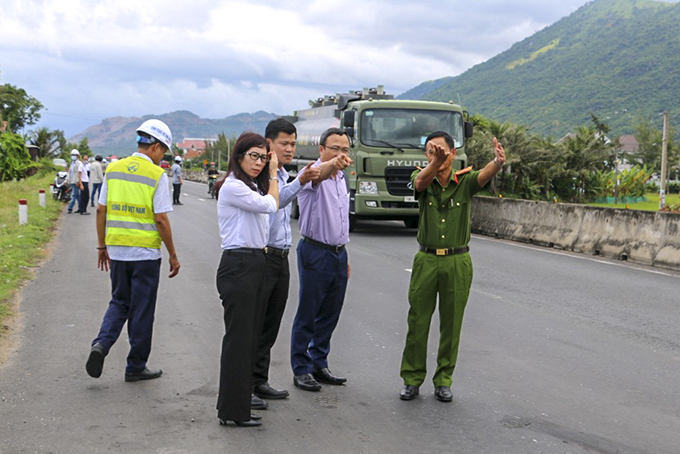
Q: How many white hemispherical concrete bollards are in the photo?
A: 0